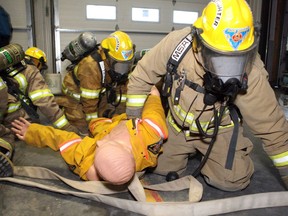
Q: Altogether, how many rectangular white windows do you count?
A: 3